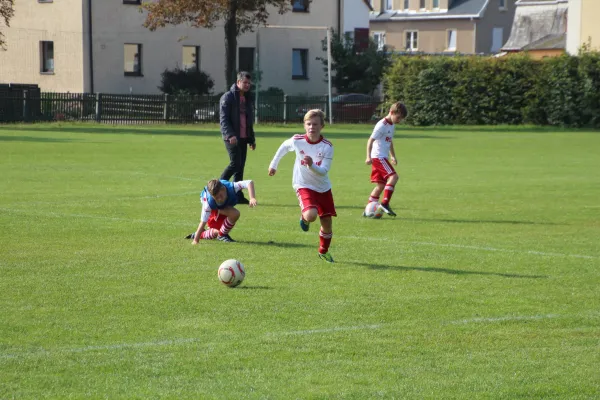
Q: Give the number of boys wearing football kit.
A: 3